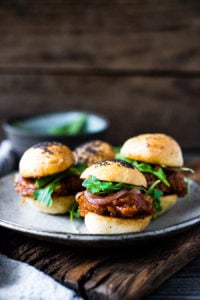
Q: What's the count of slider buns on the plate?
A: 4